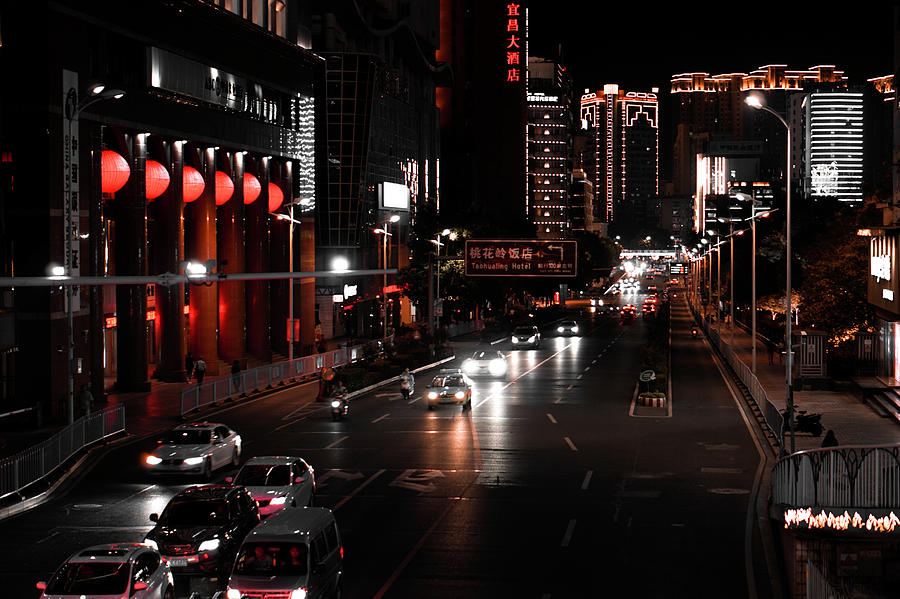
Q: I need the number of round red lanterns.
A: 6